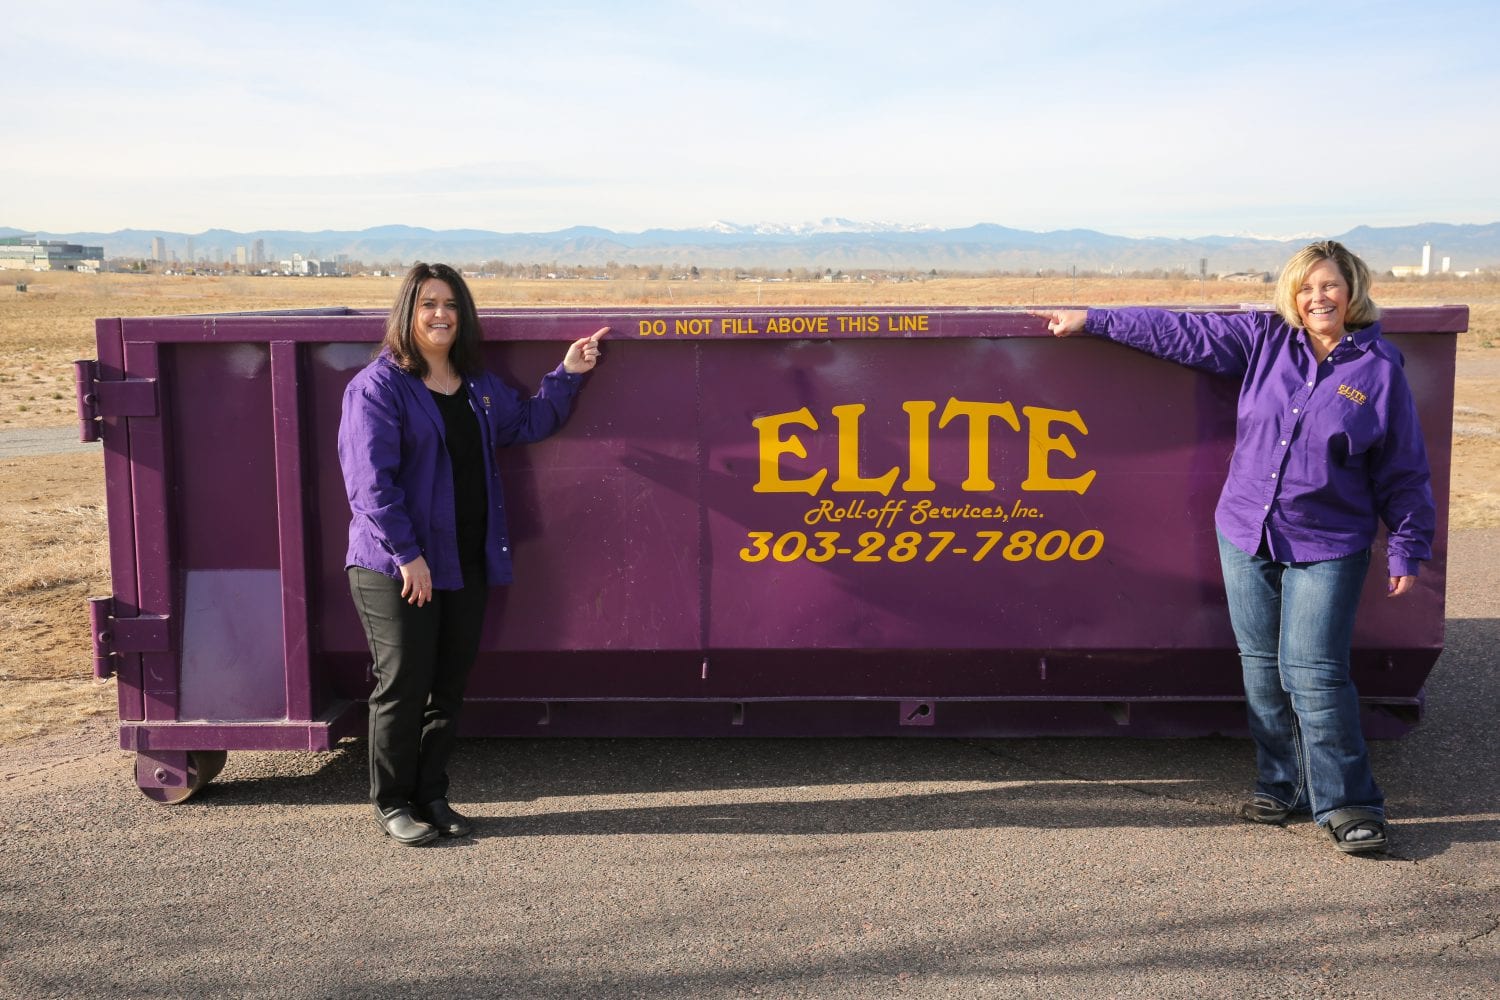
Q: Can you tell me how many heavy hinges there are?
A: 2